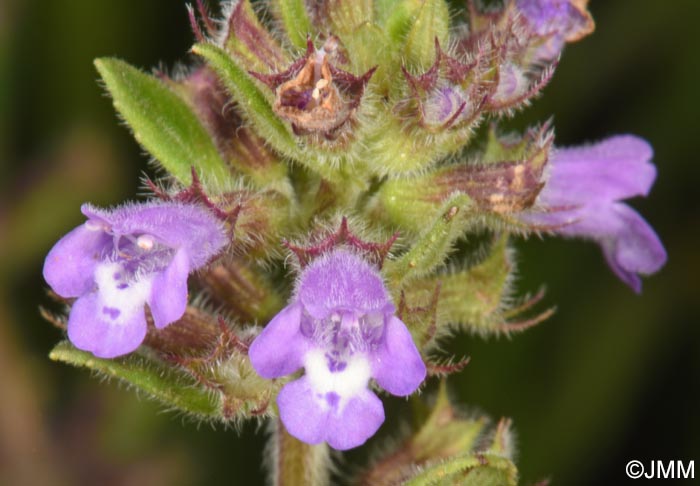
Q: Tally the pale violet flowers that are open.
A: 3